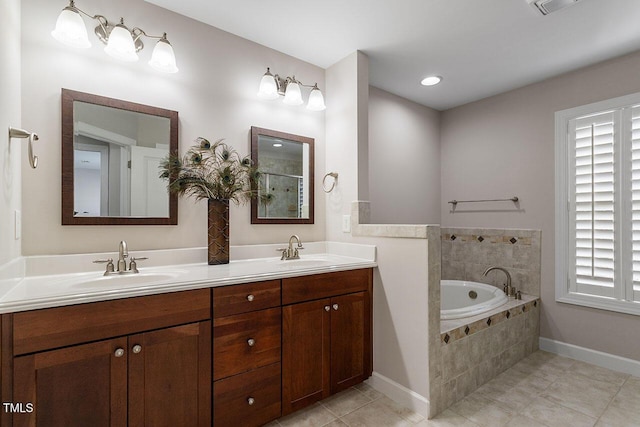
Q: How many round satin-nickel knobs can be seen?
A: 7